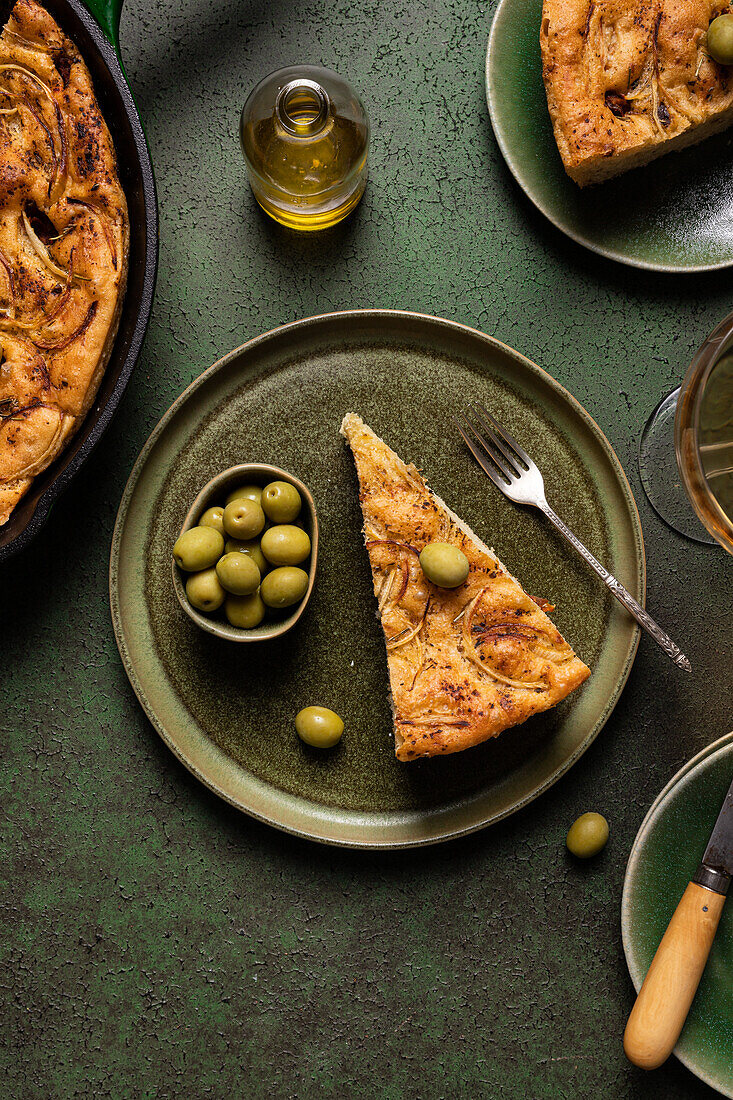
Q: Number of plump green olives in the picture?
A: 15